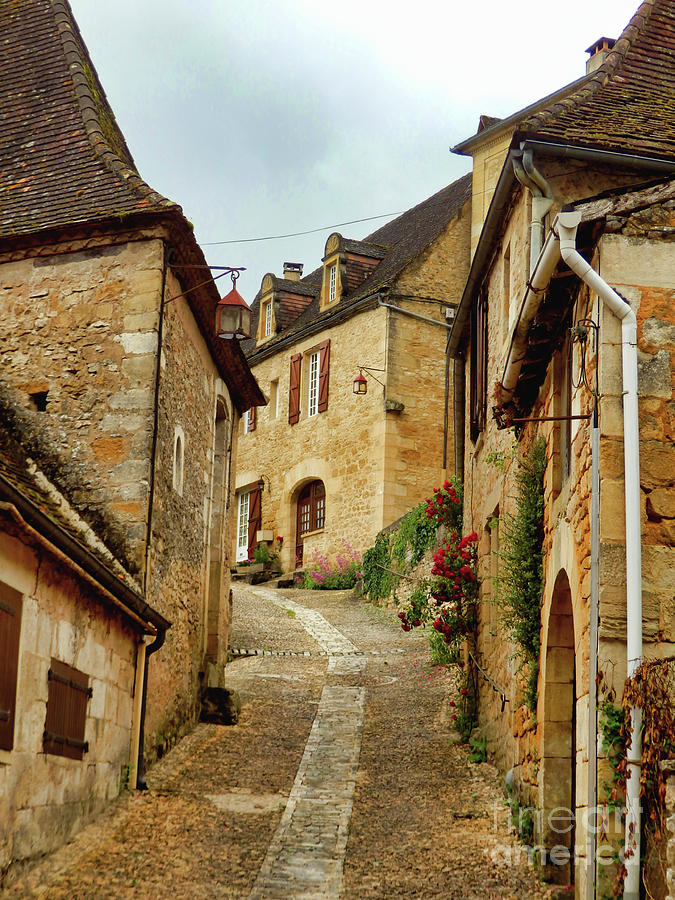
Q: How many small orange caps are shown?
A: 2